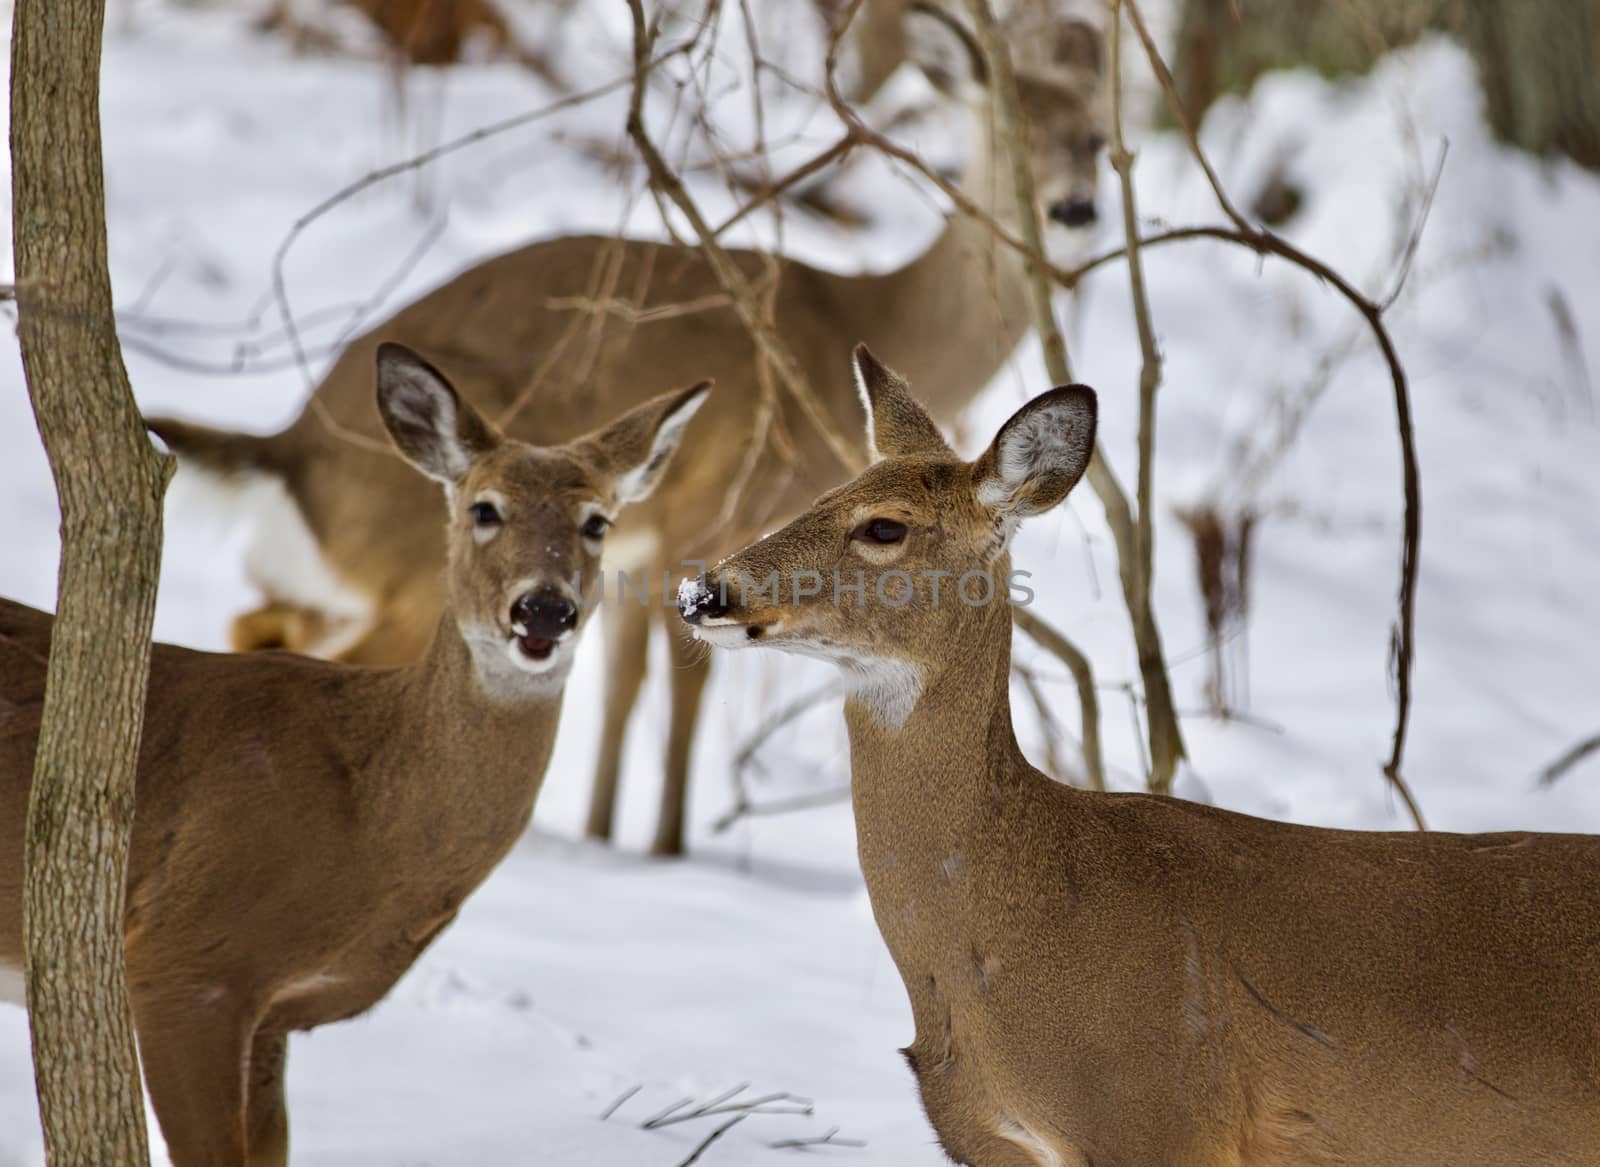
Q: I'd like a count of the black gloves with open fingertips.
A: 0